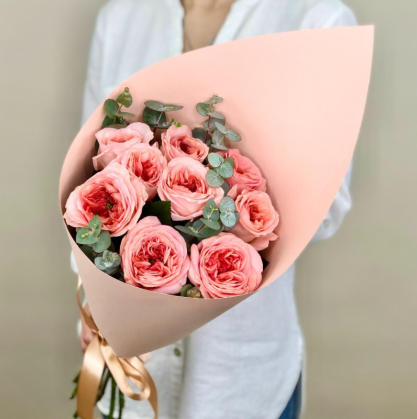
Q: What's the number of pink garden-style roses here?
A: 9